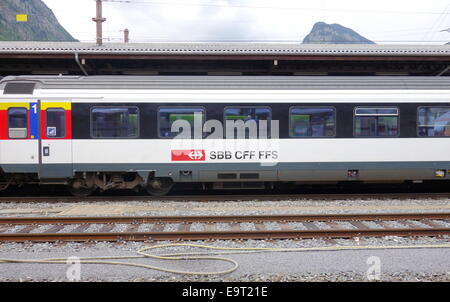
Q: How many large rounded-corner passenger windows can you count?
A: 6